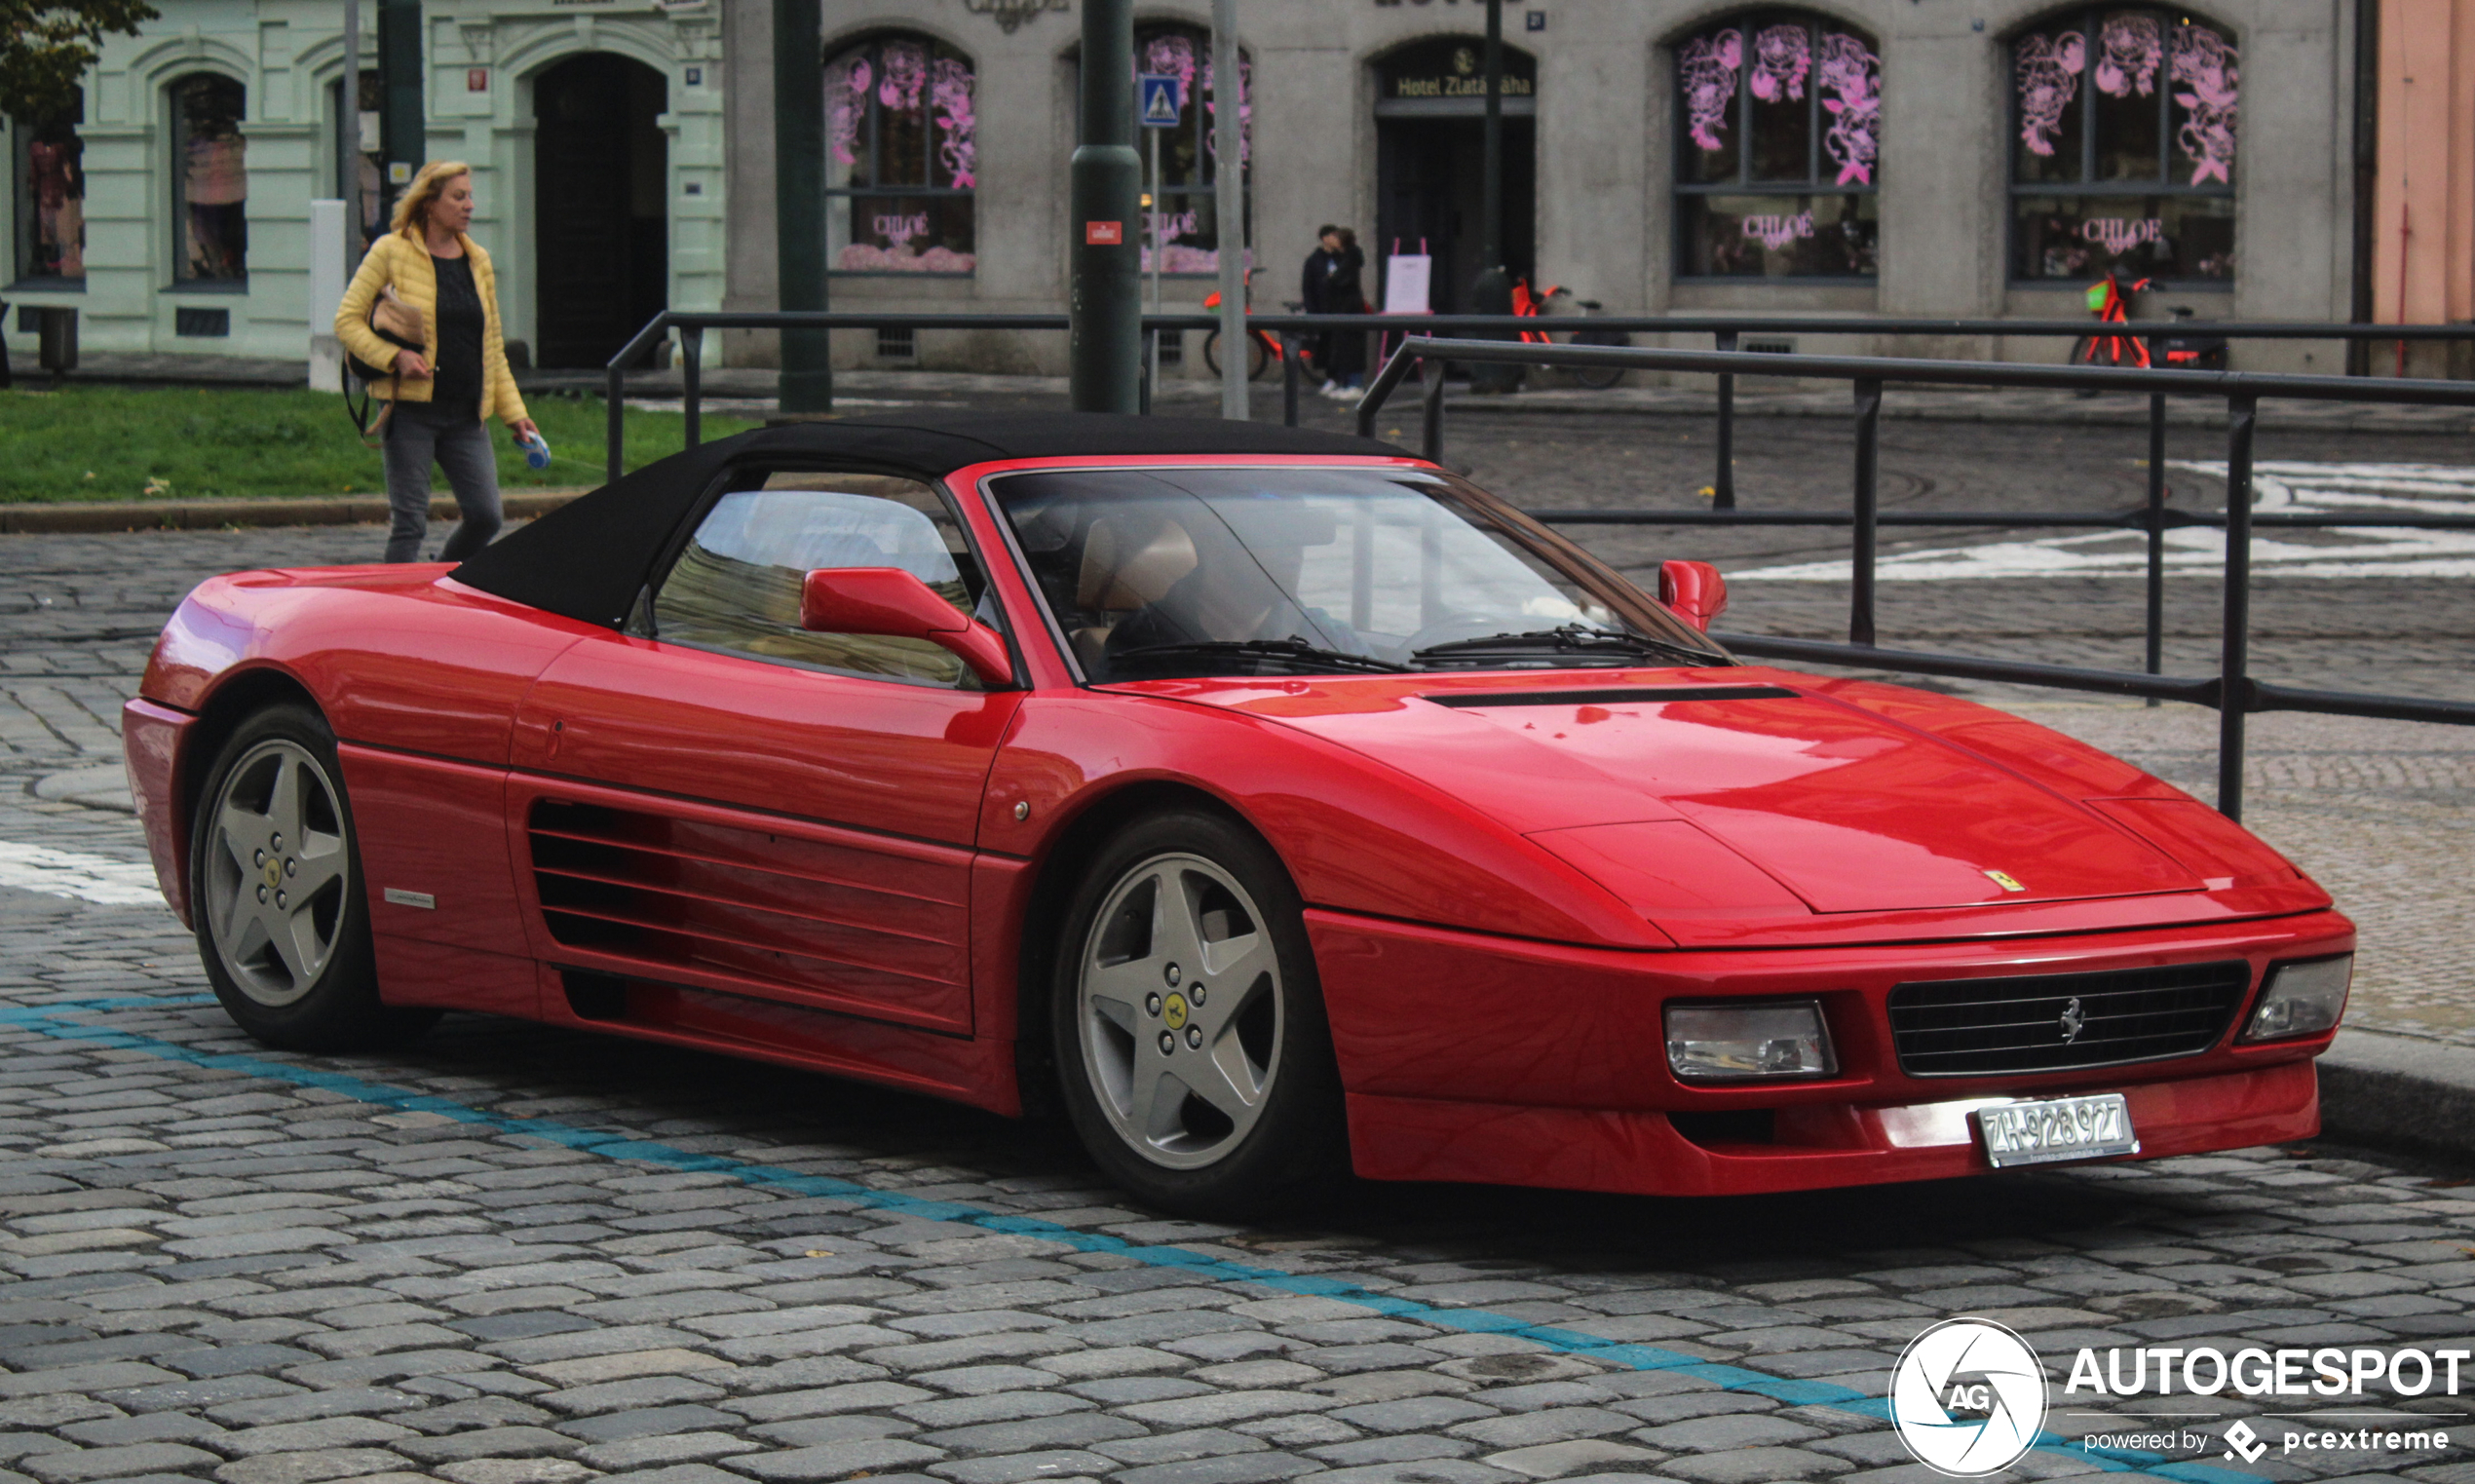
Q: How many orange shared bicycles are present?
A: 3